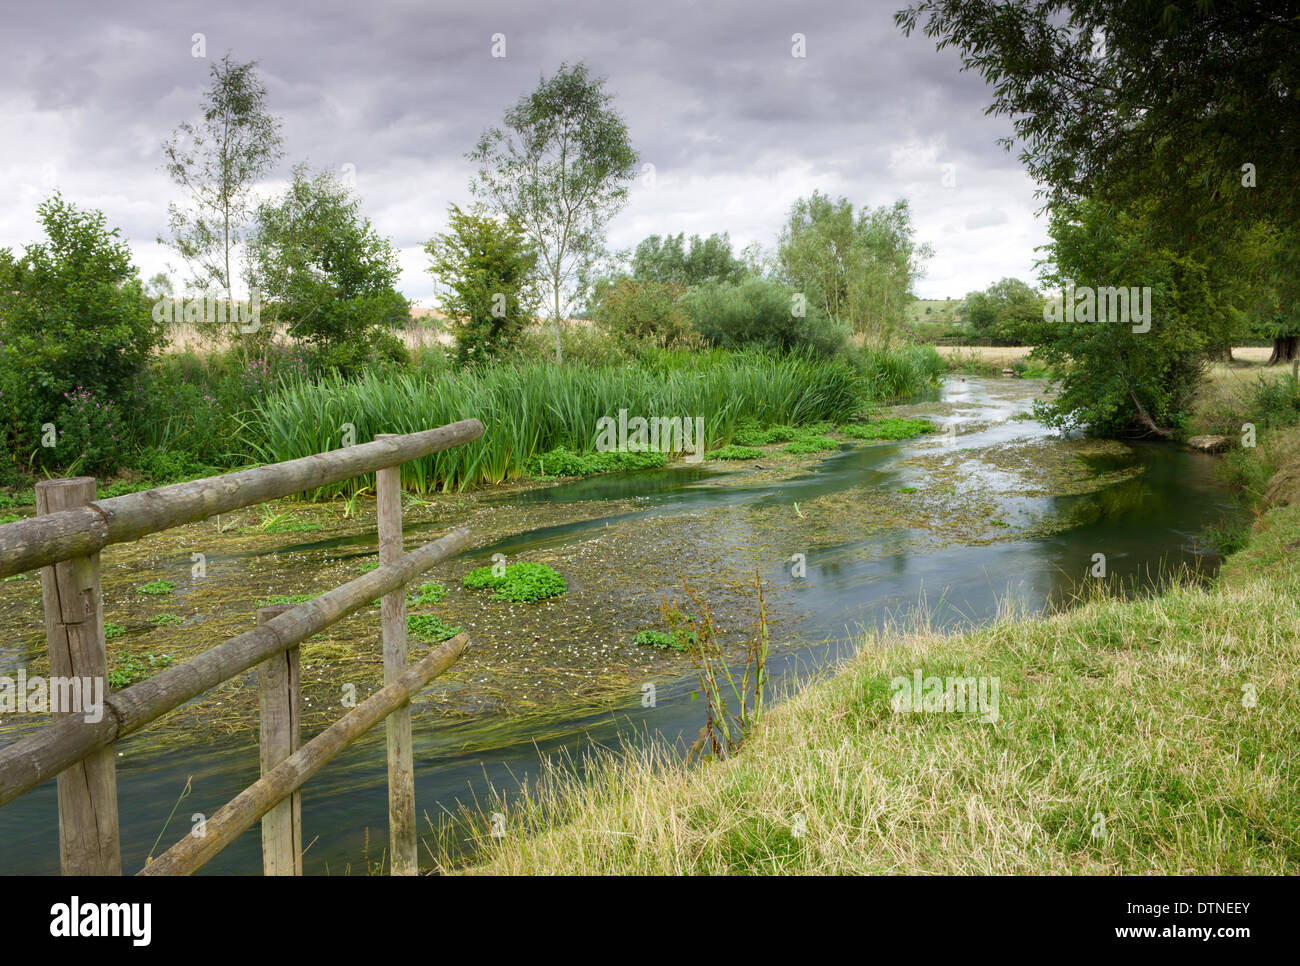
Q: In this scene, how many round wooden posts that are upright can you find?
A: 3